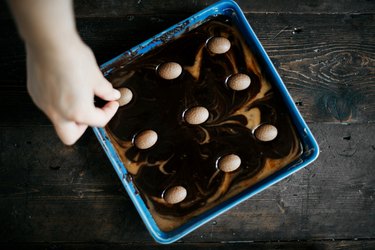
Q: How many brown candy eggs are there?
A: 9